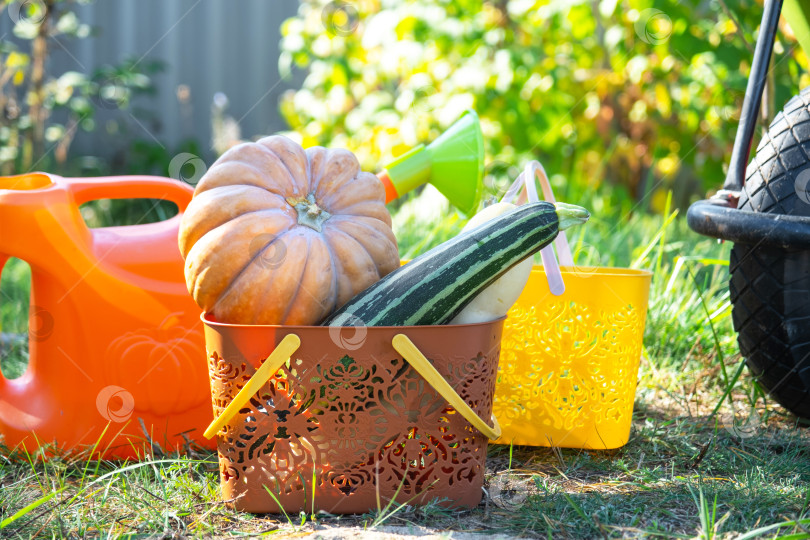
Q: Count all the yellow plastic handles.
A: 2